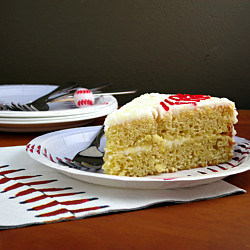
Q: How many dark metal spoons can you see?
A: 0